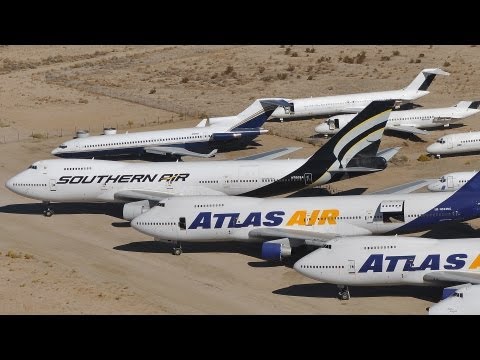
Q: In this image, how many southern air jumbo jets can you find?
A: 1